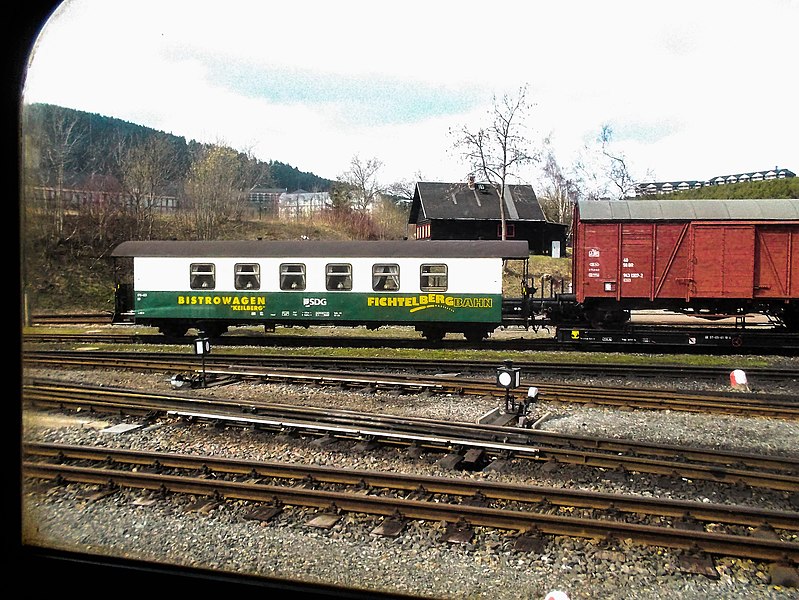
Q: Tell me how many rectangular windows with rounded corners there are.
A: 6